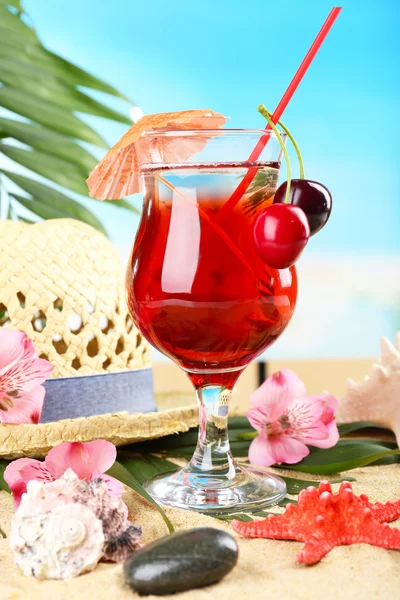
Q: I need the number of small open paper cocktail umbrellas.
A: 1